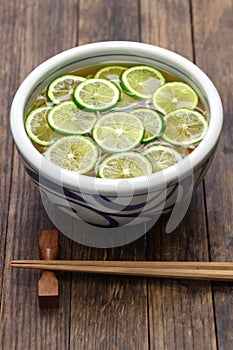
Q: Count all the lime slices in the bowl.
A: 13